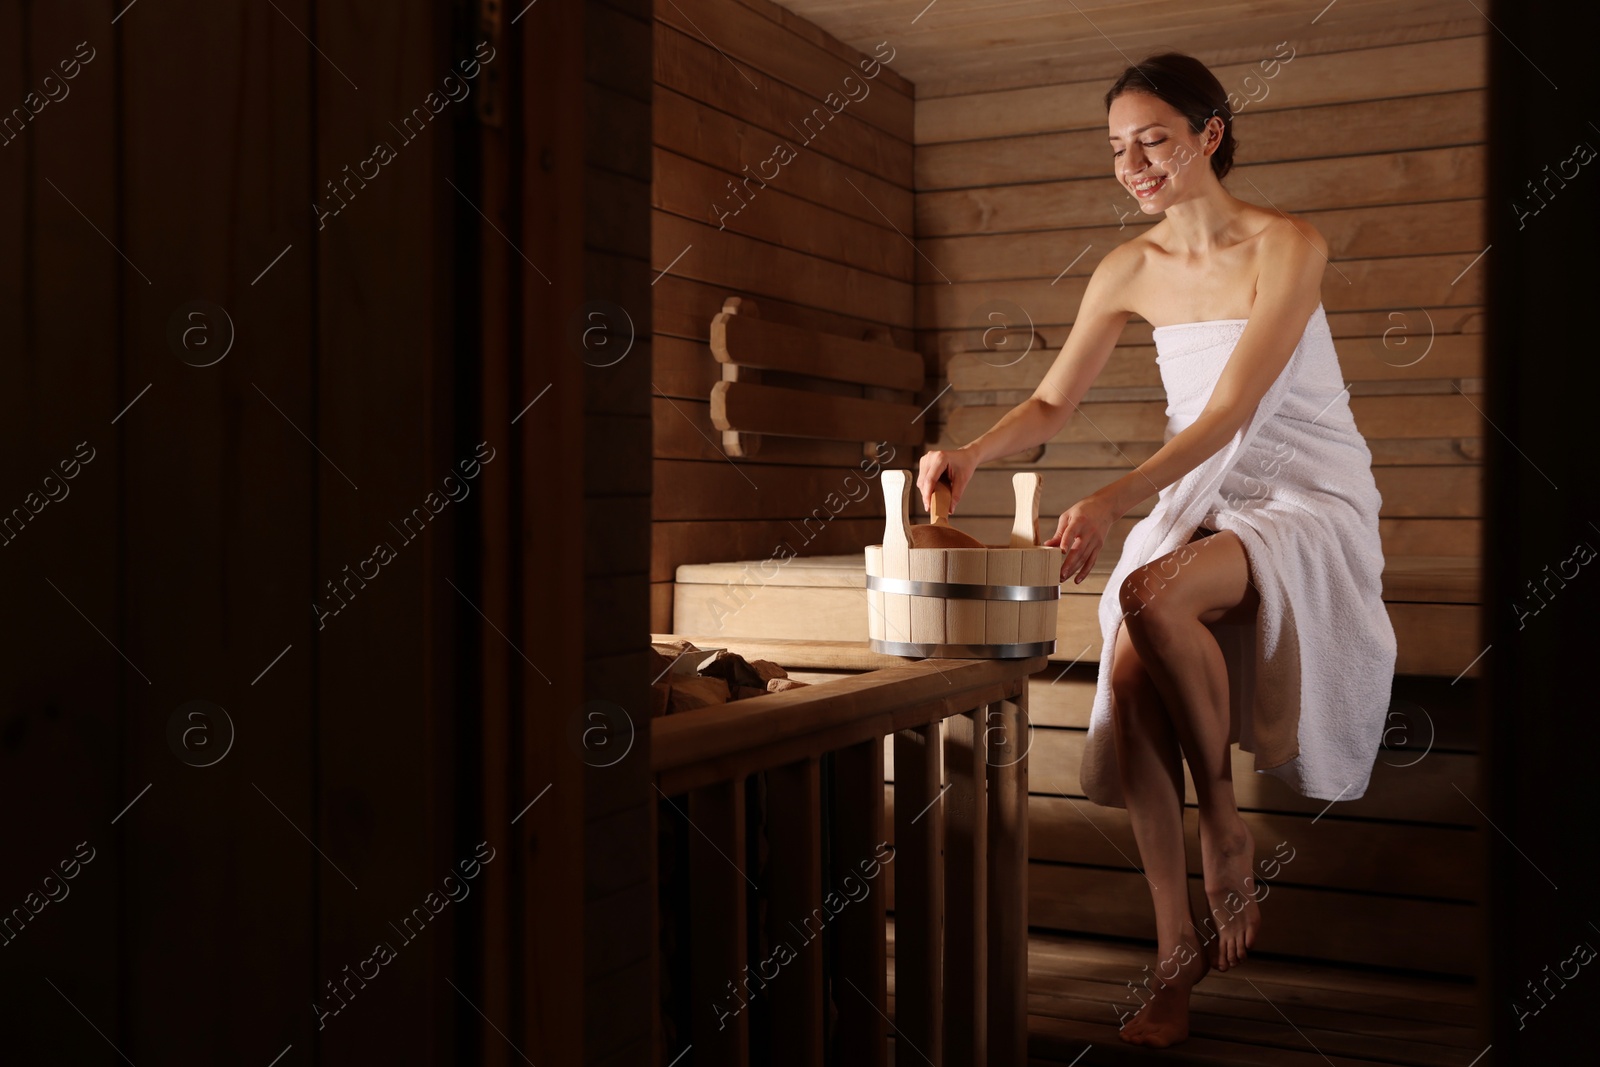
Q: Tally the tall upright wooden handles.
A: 2